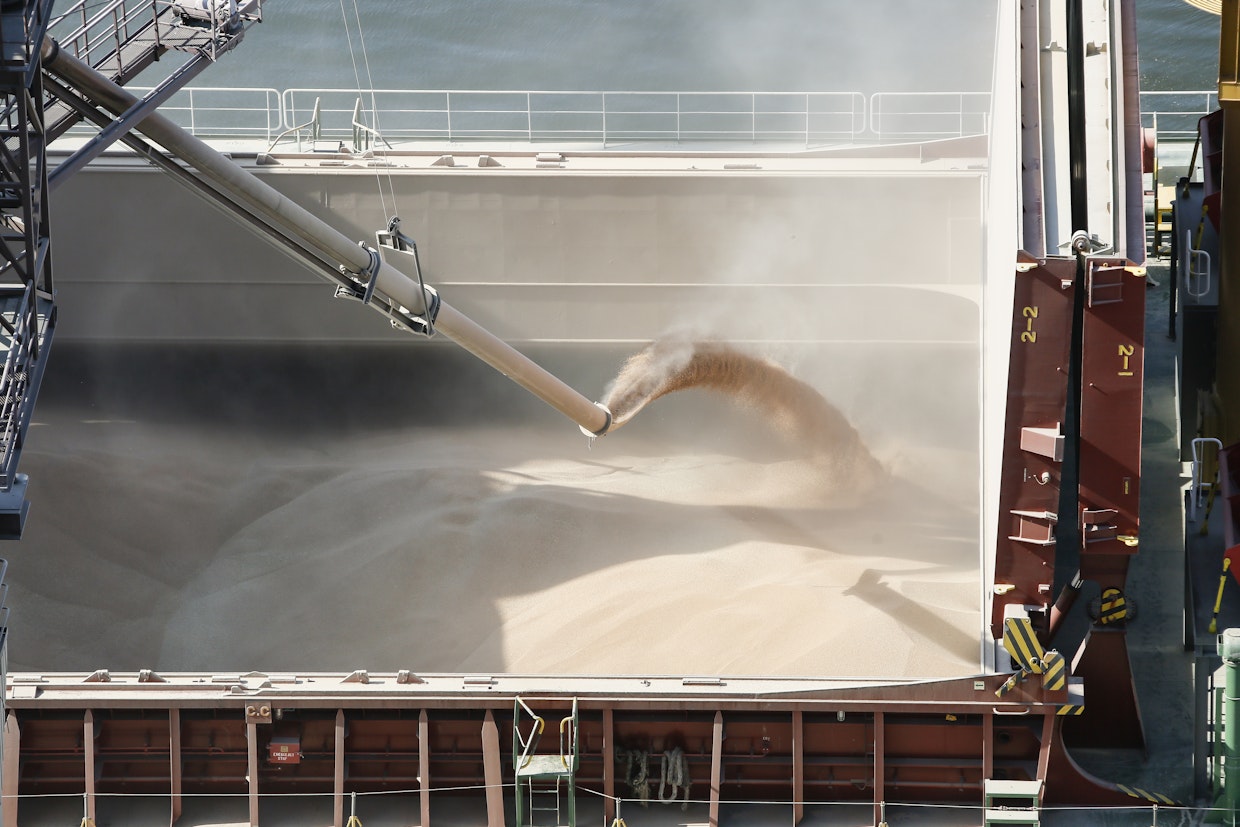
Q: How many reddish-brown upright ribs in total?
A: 13